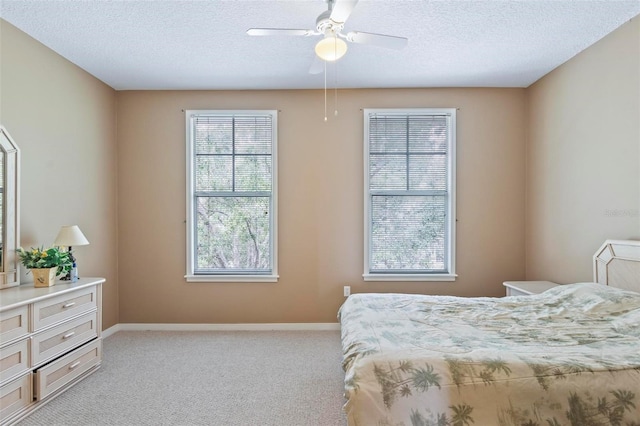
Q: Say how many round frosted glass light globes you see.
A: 1